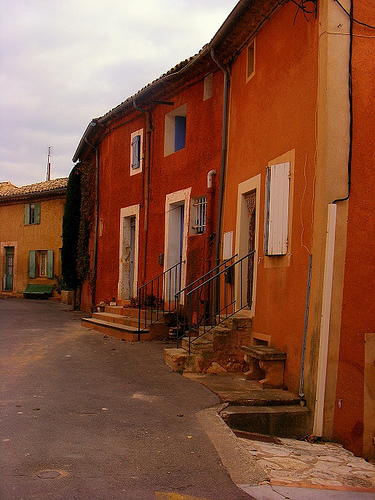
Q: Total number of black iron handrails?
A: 3